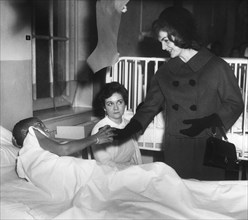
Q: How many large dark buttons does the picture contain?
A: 4